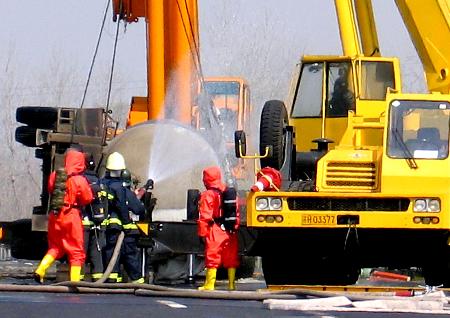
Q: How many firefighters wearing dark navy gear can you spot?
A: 2